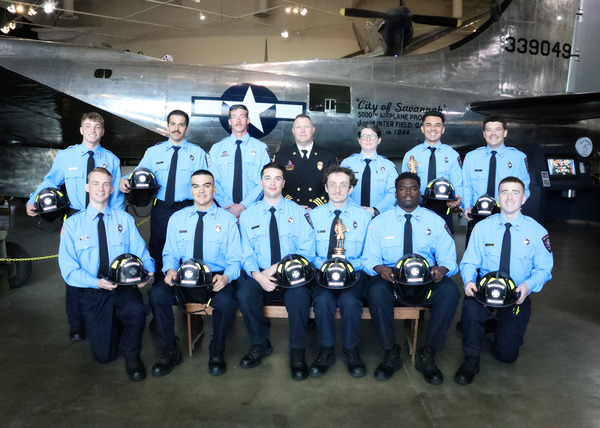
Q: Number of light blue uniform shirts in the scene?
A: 12